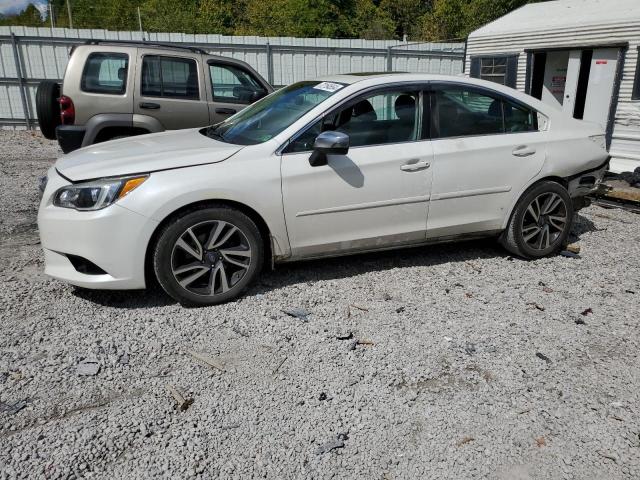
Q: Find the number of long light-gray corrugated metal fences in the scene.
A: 1